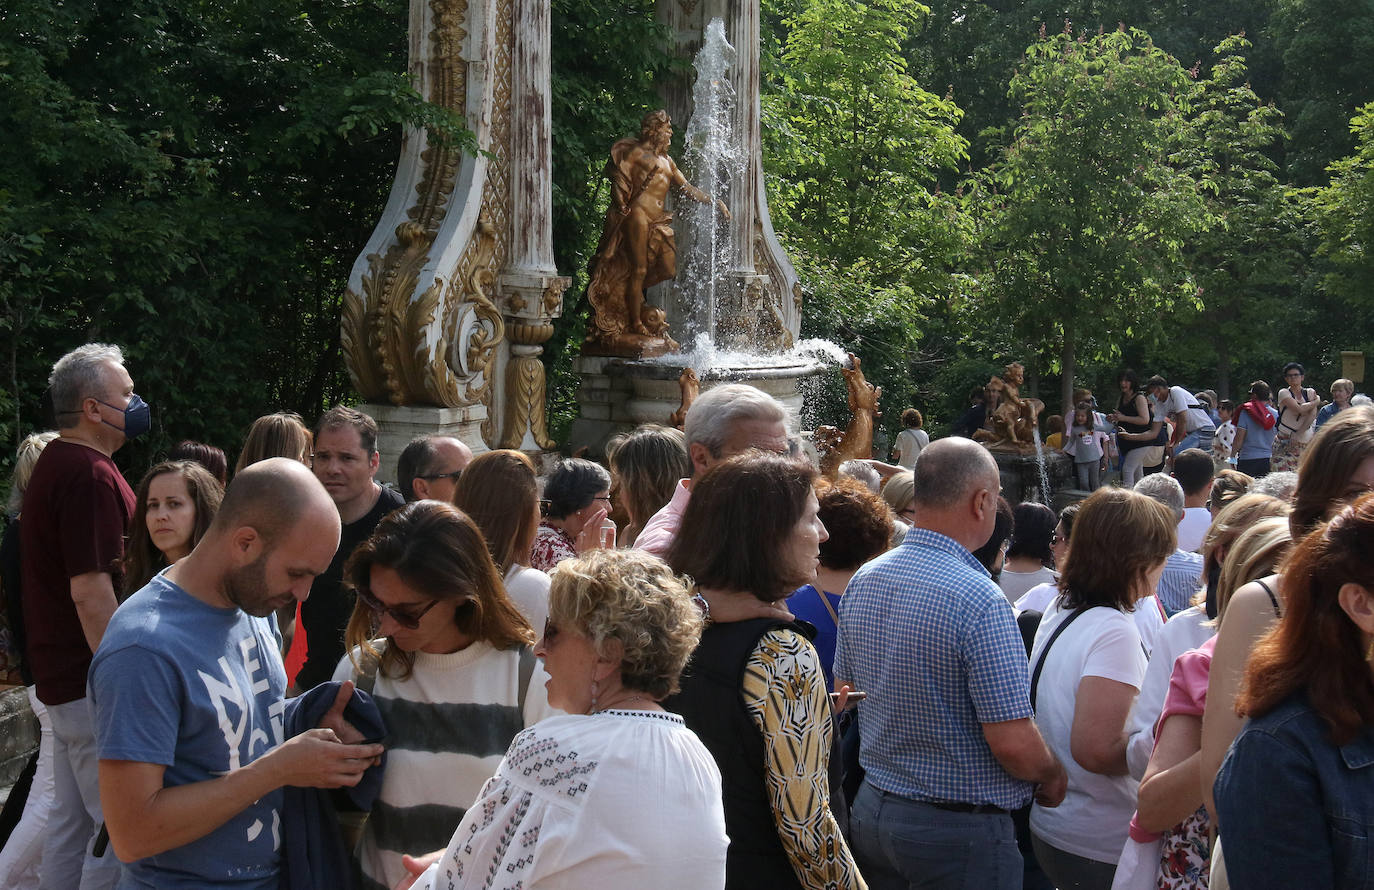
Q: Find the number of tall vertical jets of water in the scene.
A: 1